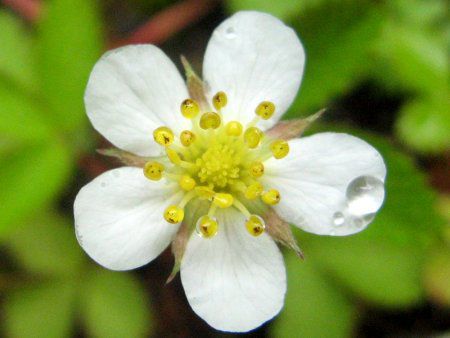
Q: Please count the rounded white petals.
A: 5